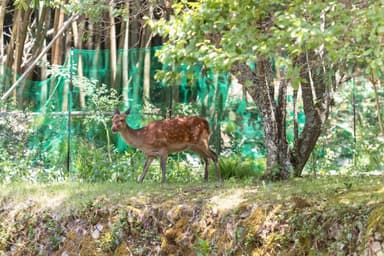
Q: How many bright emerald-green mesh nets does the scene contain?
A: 1